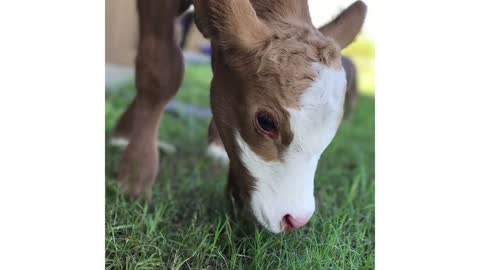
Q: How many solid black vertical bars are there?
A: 0